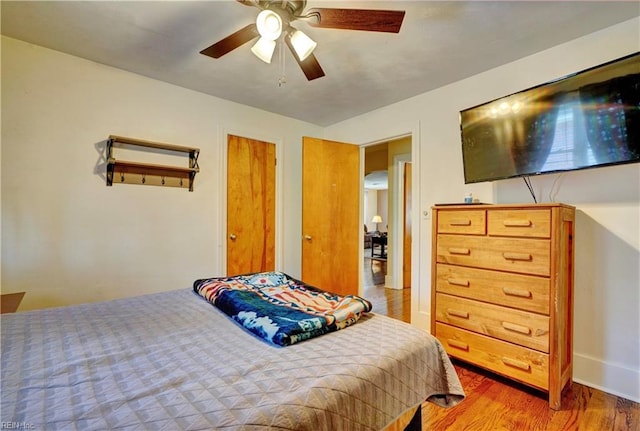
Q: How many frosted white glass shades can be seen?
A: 3